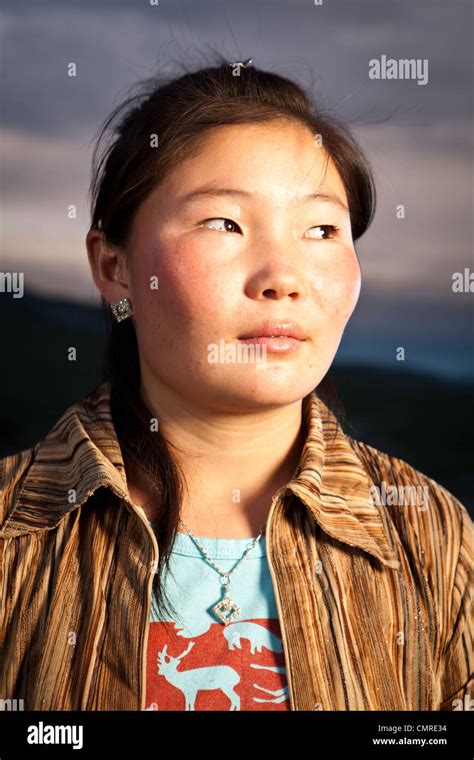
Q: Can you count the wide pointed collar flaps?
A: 2